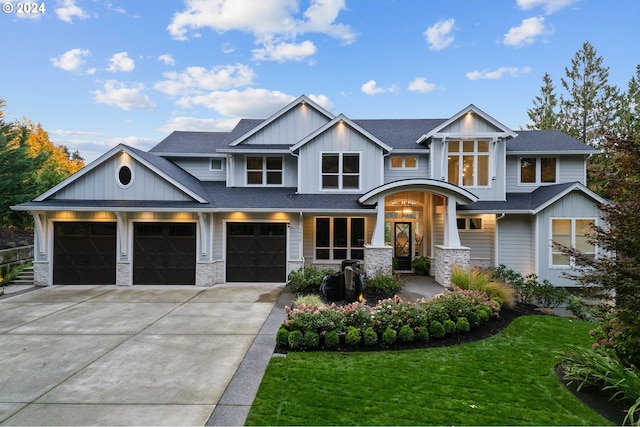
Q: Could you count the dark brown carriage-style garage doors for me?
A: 3